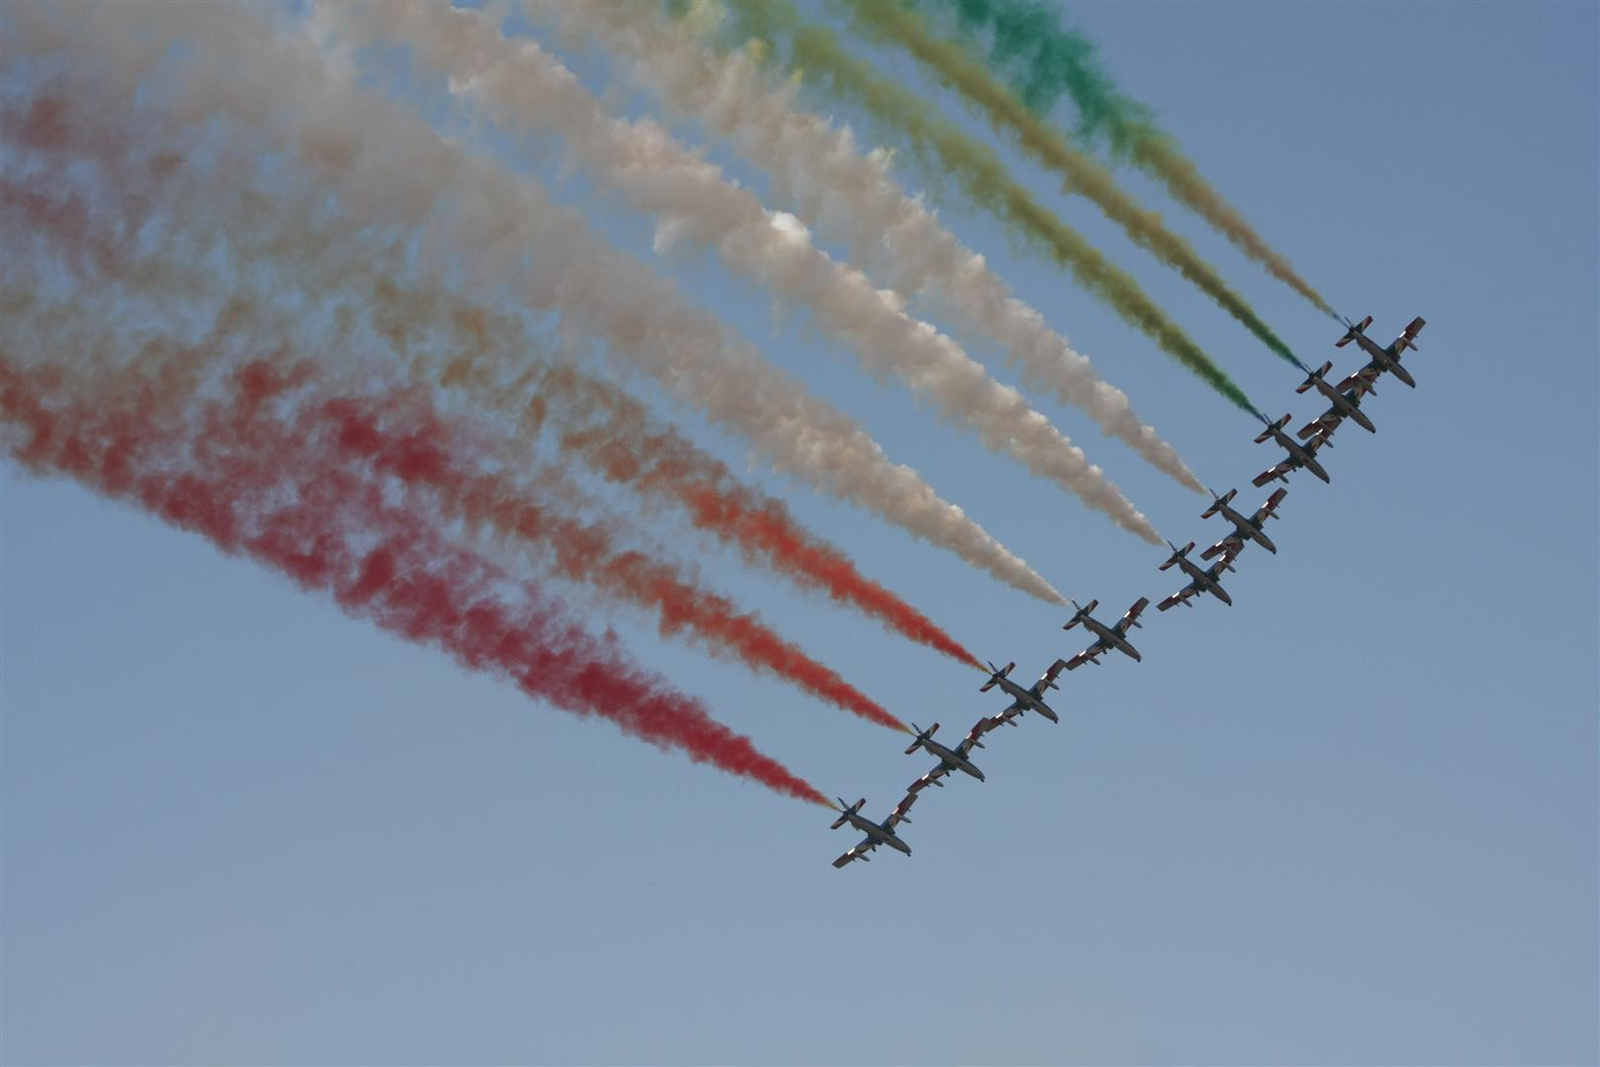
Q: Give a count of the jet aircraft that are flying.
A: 9